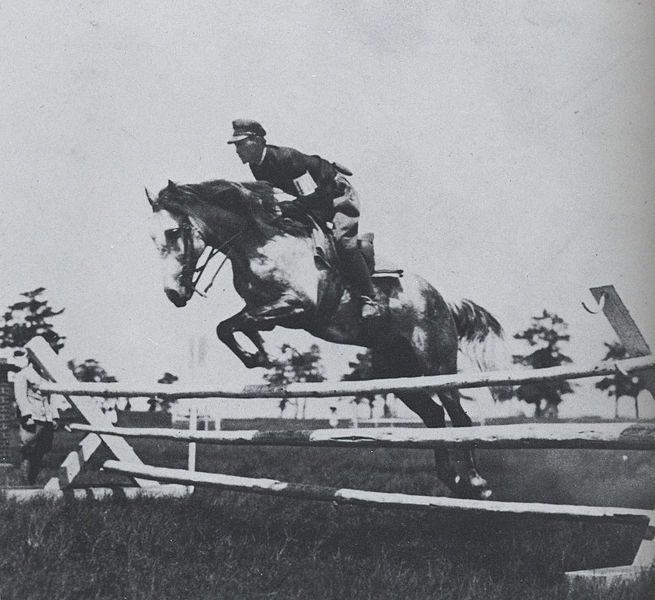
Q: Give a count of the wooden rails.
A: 3